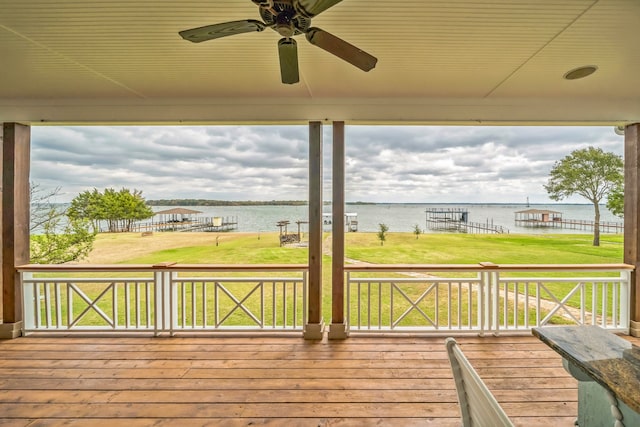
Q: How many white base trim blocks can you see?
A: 4